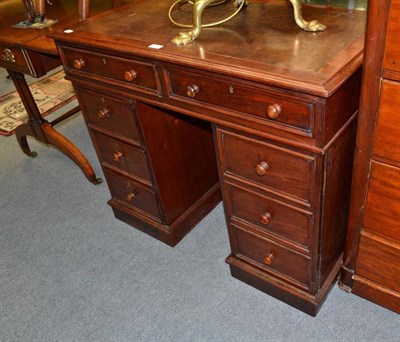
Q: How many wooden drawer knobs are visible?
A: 10